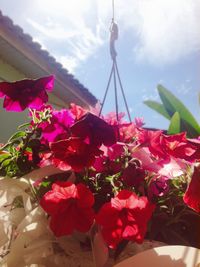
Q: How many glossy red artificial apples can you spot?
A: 0